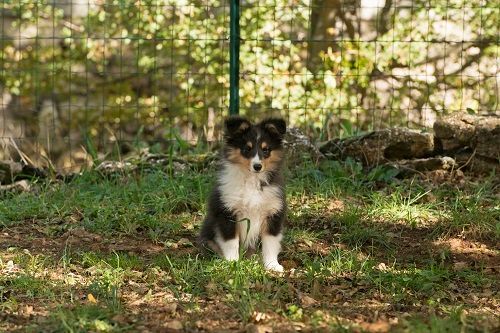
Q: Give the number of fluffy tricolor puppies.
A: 1